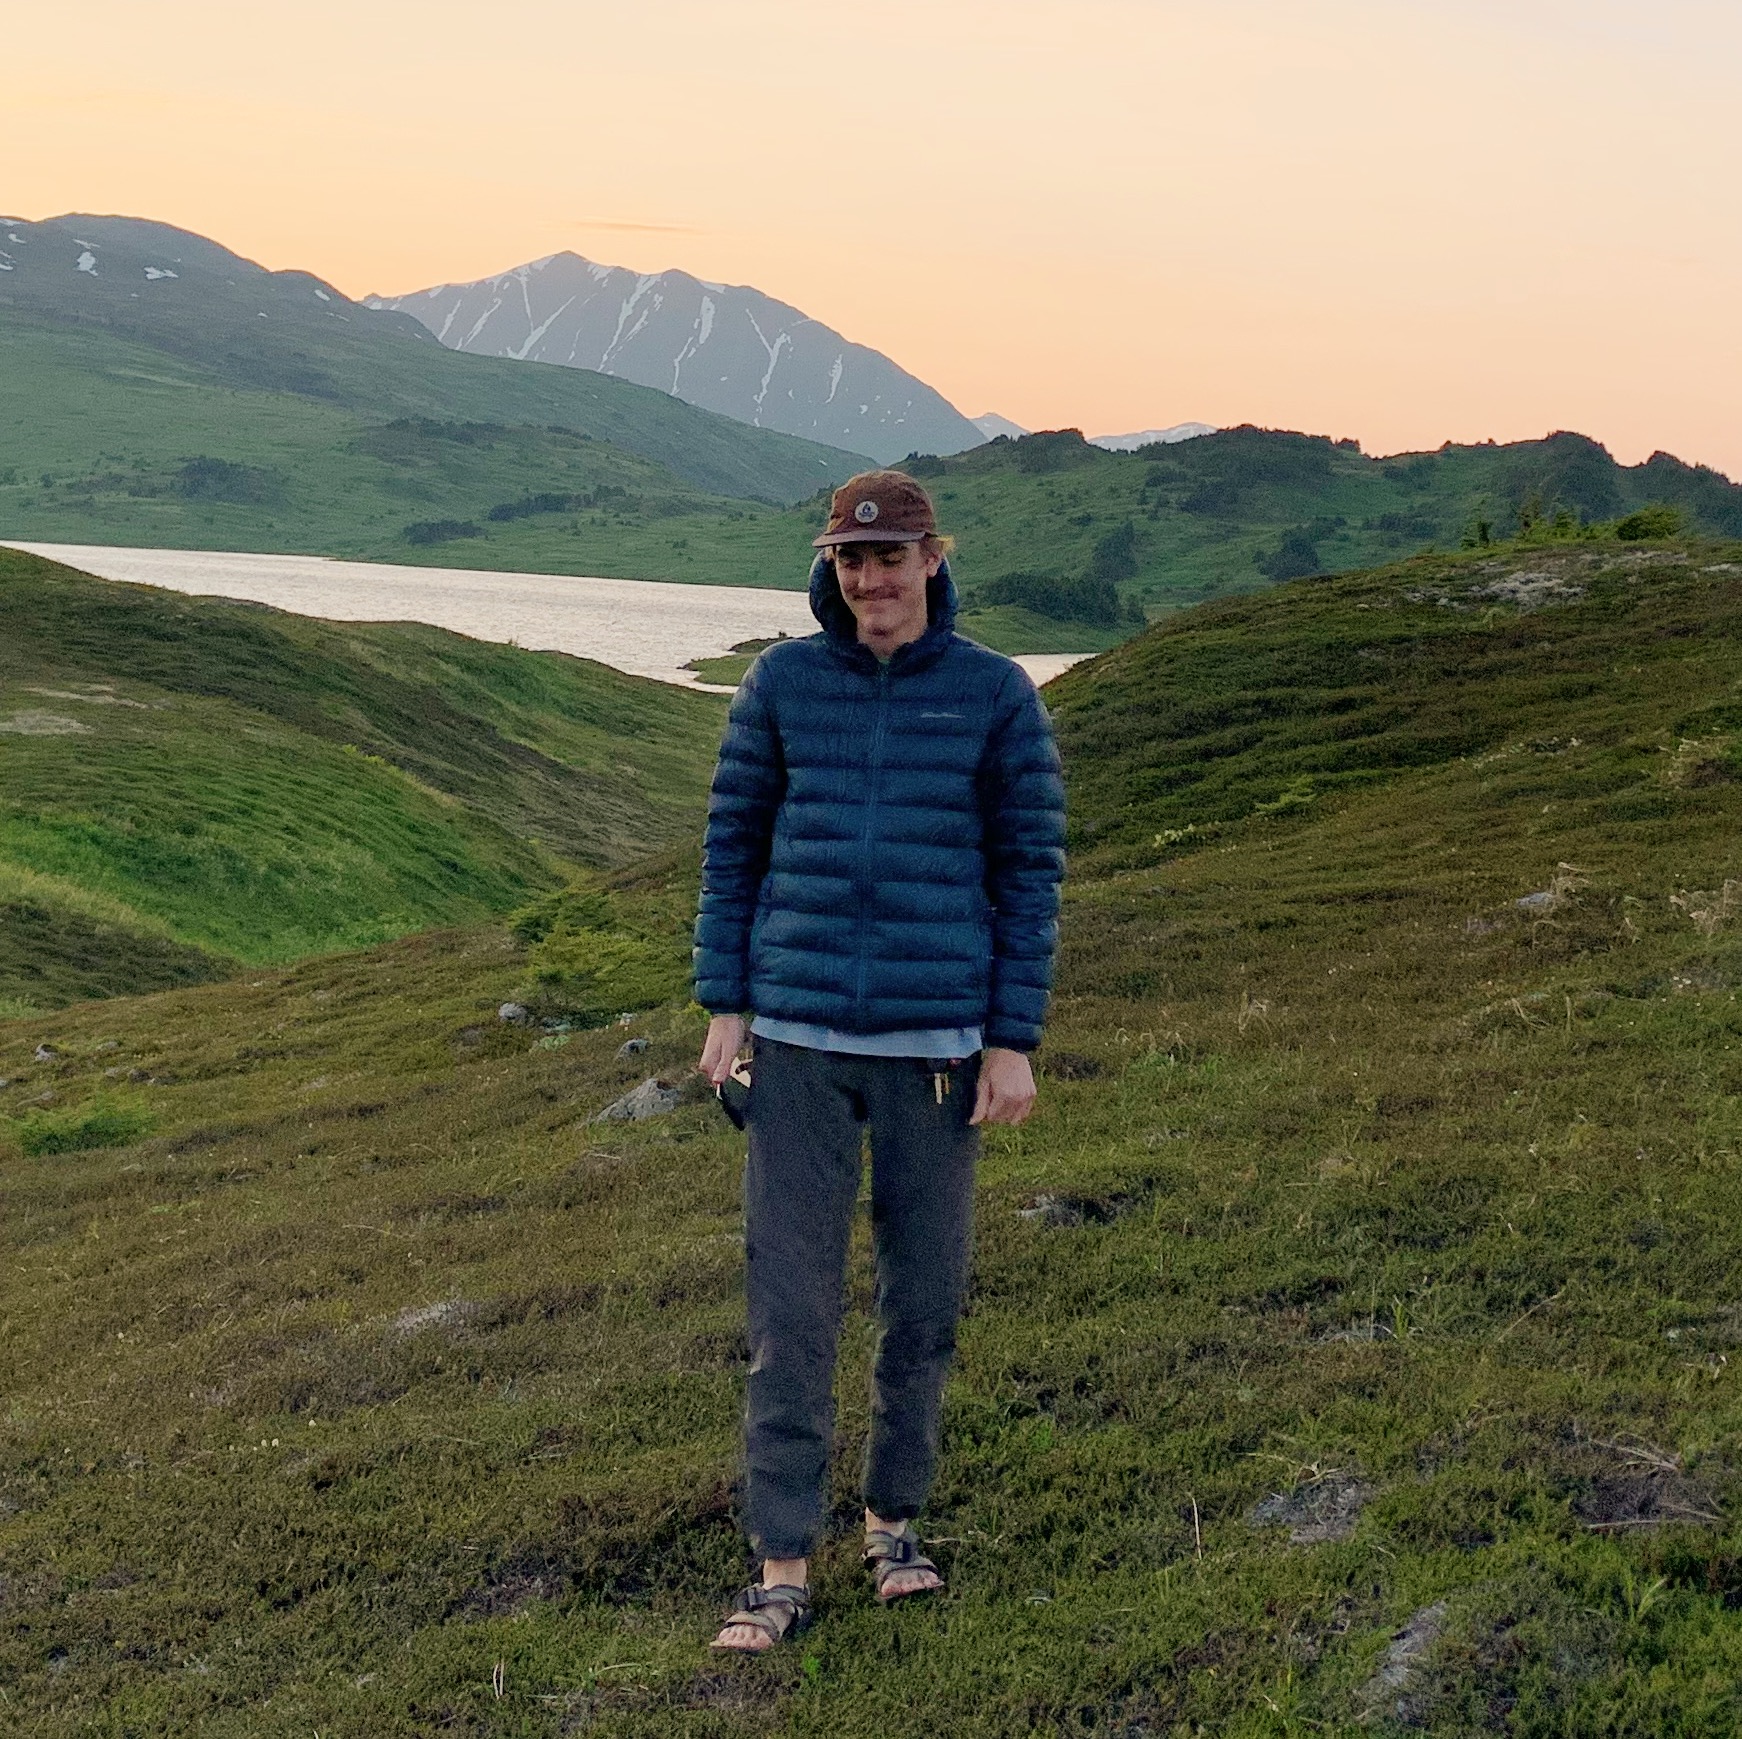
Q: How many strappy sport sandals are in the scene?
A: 2